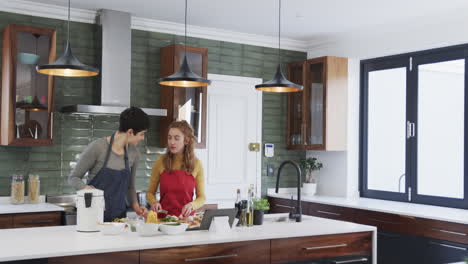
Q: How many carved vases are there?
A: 0